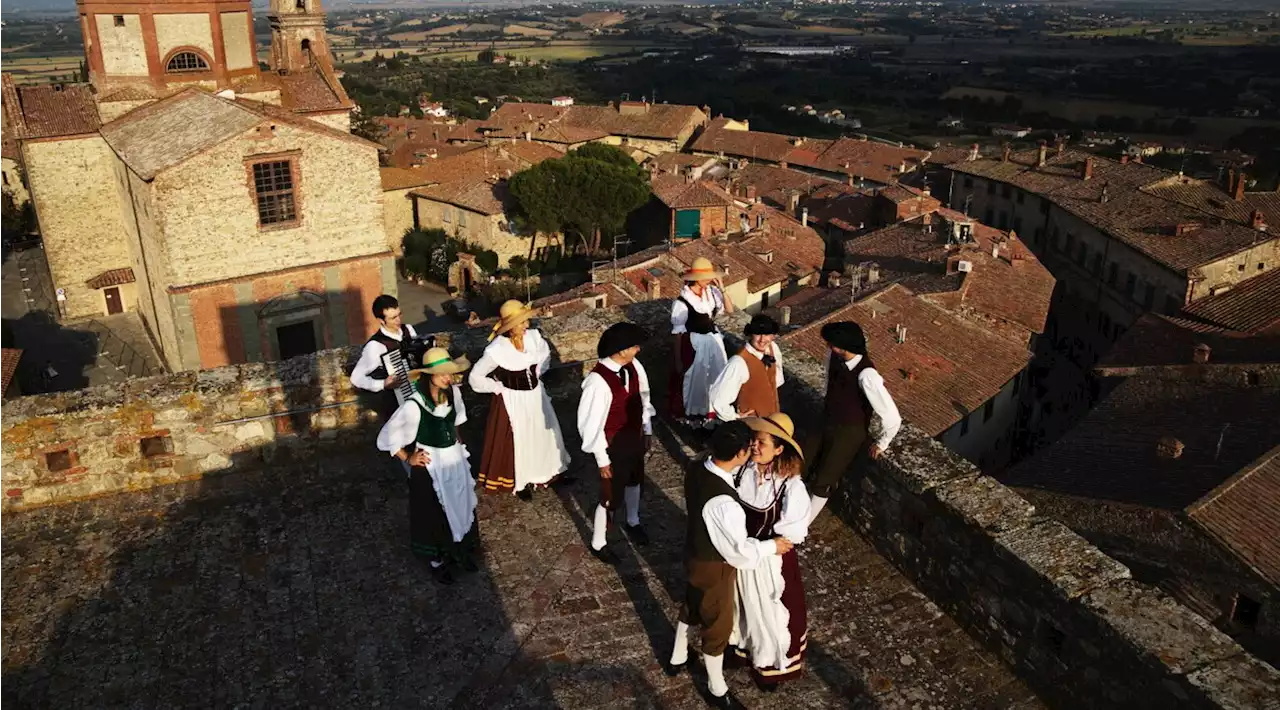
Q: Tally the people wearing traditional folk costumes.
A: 9